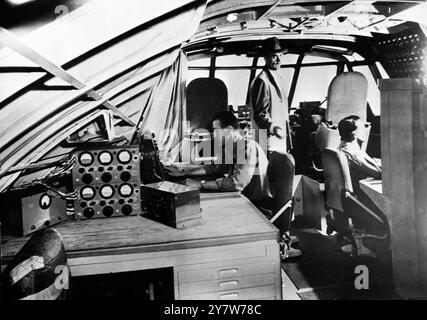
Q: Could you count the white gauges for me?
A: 7